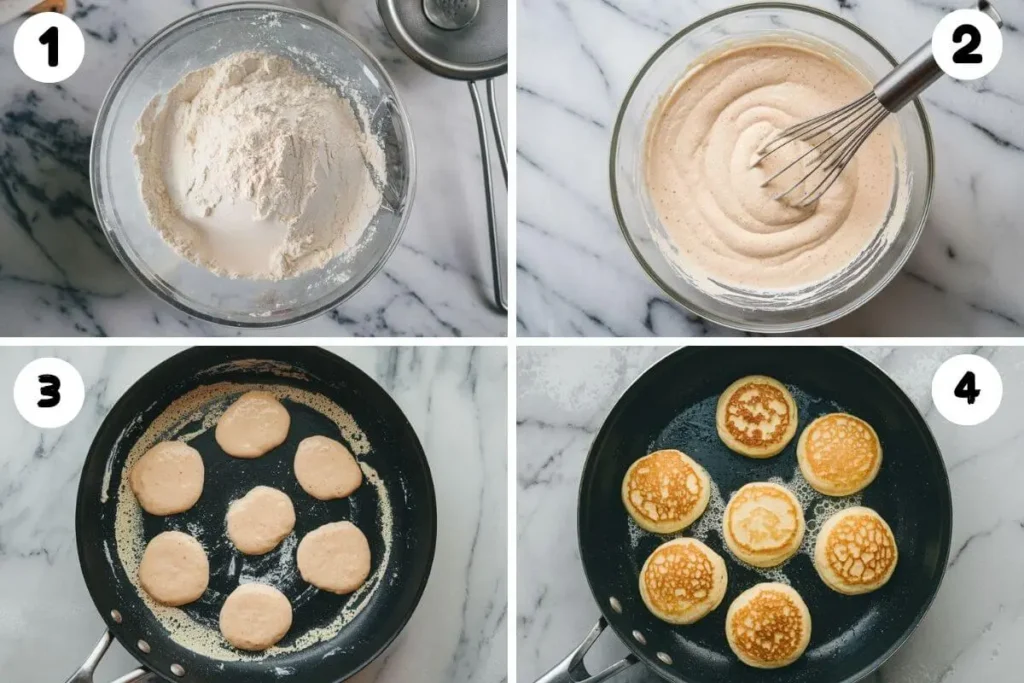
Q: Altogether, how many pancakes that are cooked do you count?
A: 7